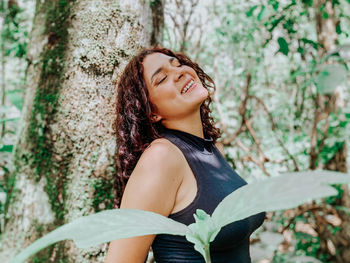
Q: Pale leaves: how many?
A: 2